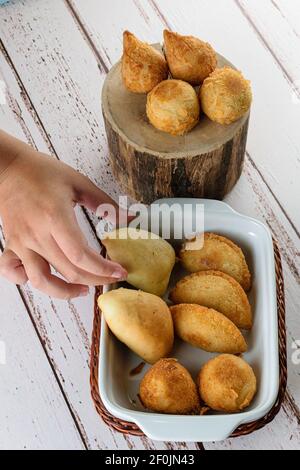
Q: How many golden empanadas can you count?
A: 3